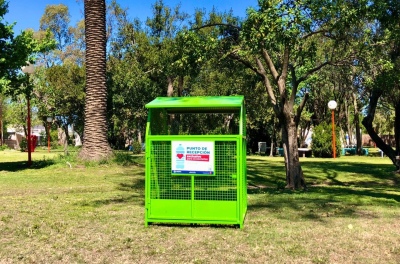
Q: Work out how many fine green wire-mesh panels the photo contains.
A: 2